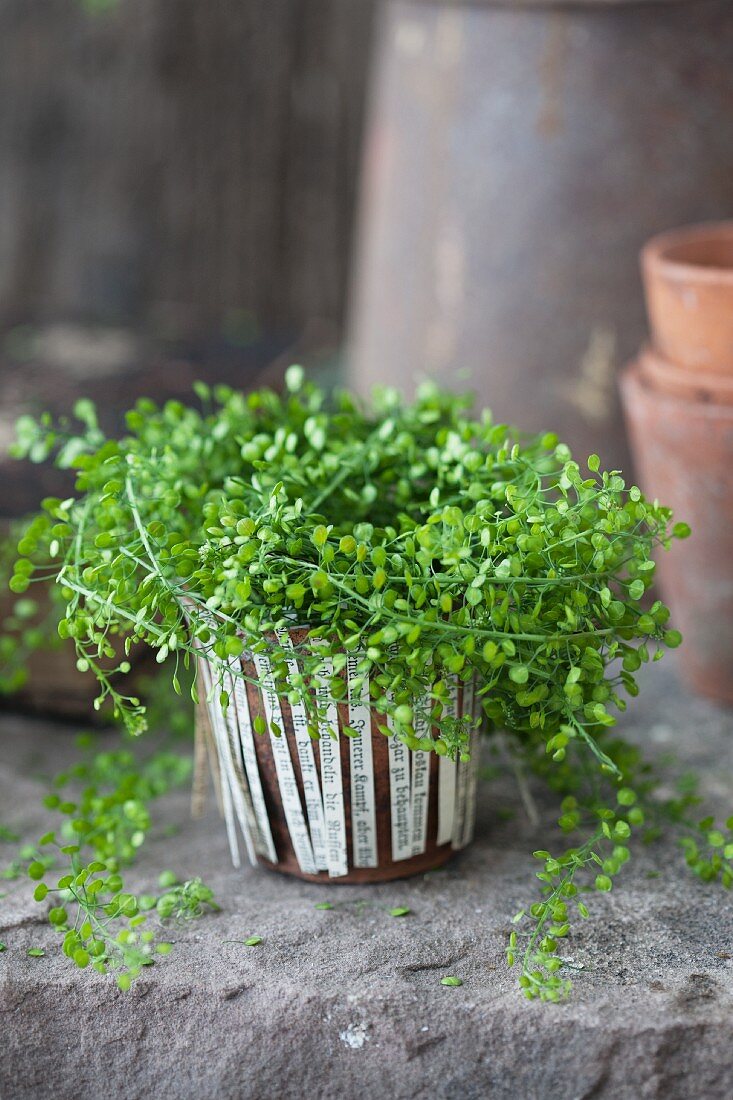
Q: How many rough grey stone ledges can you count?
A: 1